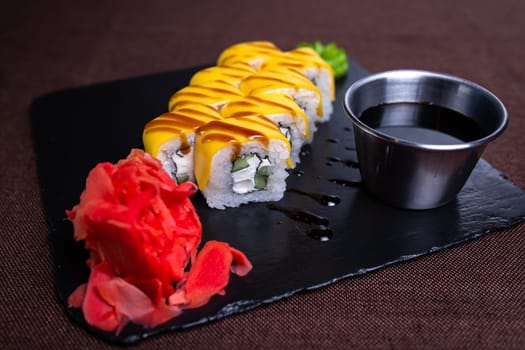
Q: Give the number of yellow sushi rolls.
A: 8